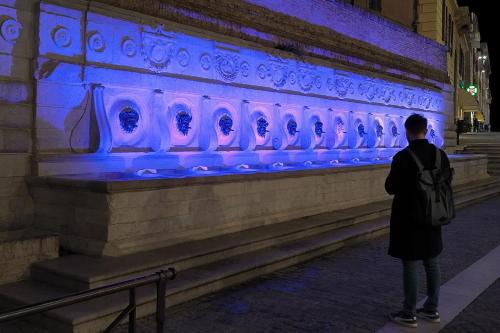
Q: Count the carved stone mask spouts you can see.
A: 11